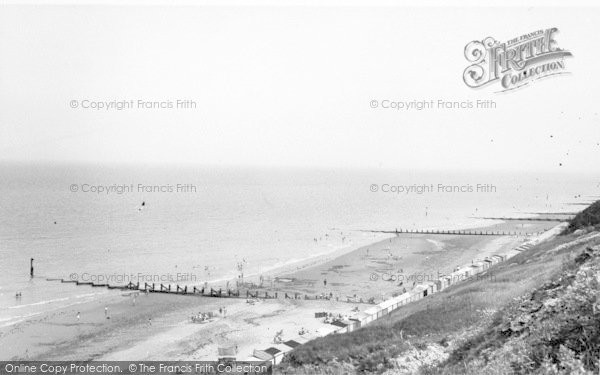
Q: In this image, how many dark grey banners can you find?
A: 1